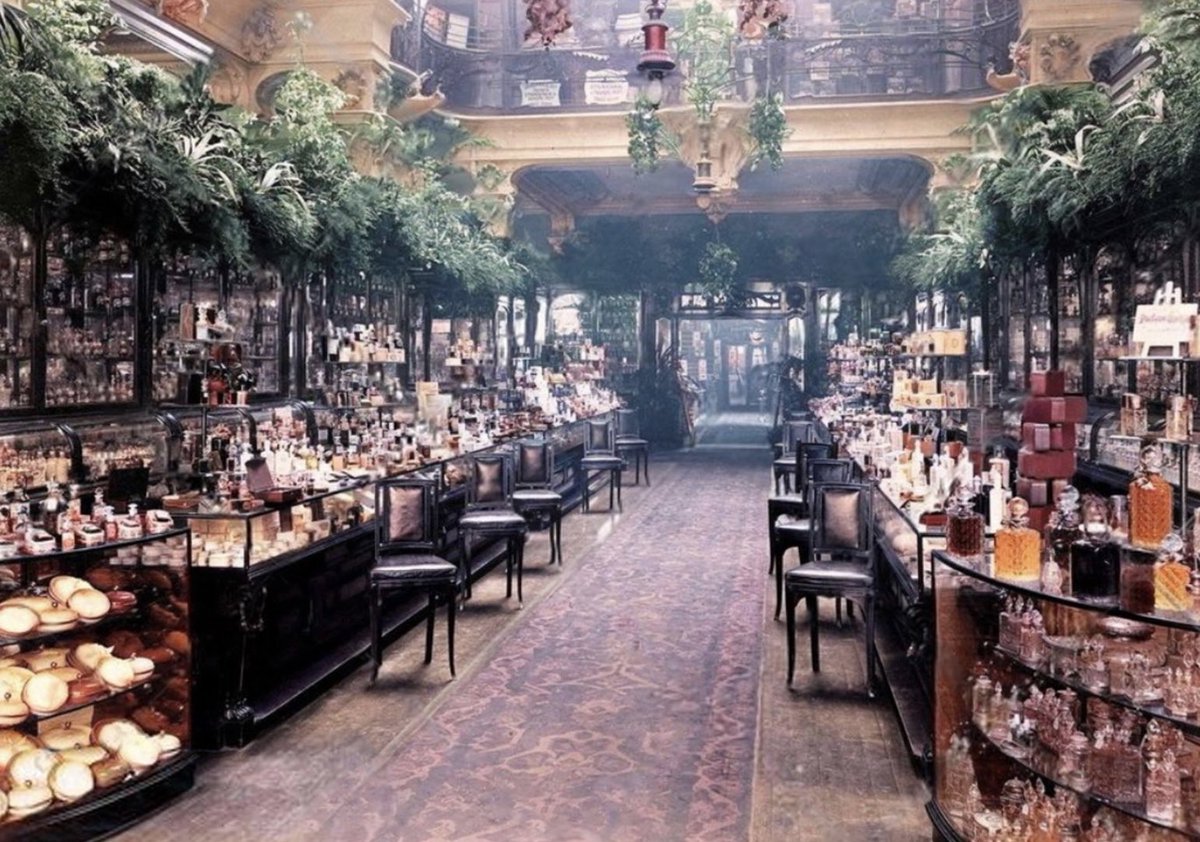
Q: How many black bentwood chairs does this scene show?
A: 10